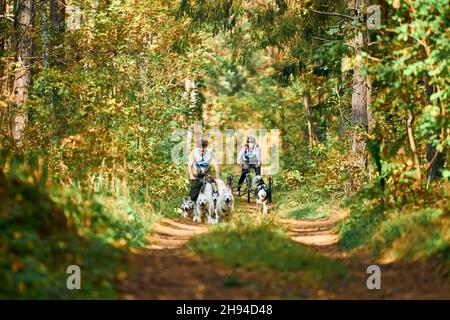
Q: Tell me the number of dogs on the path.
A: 5